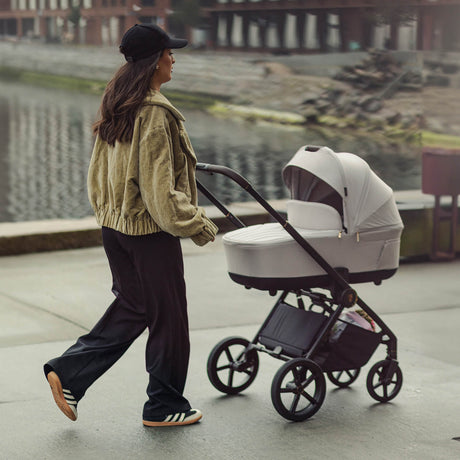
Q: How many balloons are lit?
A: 0